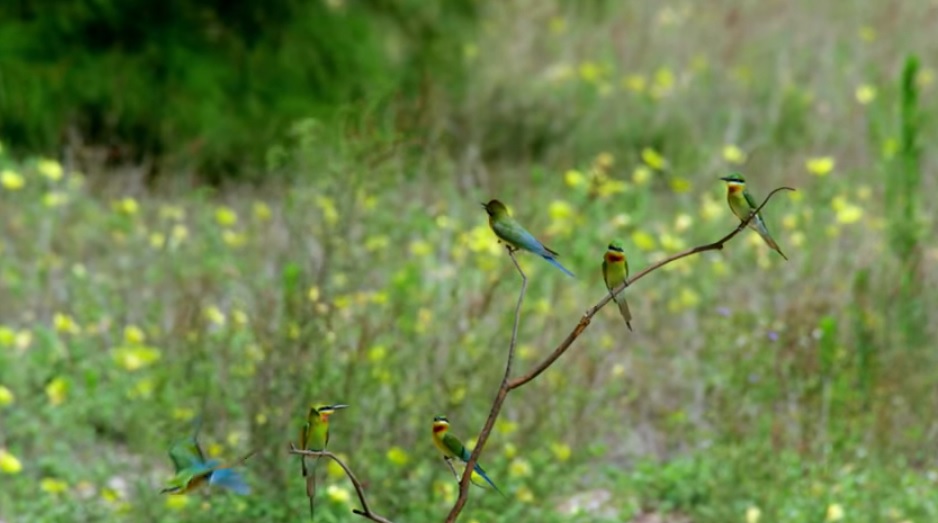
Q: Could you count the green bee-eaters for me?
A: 6